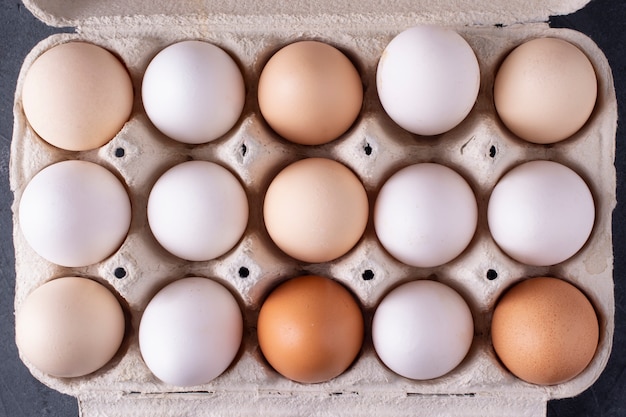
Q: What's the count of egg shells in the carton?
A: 15